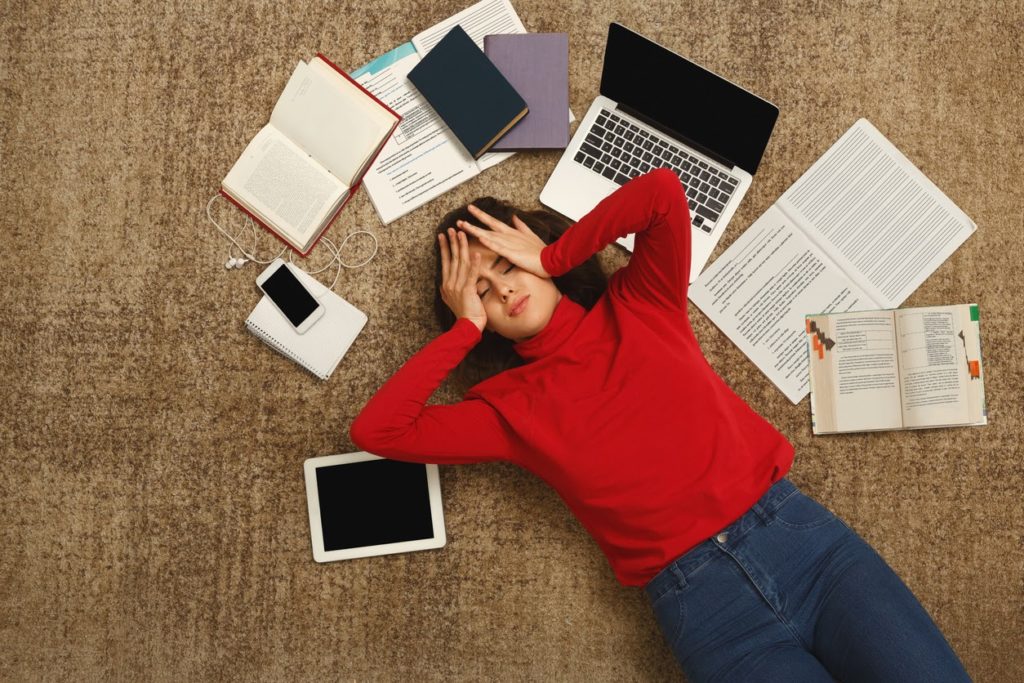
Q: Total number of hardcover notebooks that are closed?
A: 2